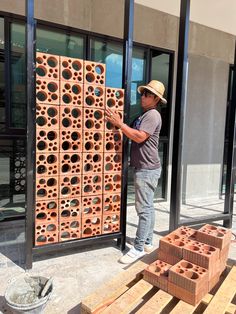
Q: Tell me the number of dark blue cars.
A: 0